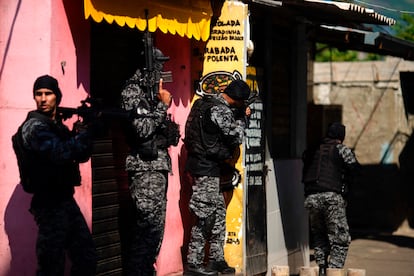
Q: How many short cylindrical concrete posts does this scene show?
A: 4